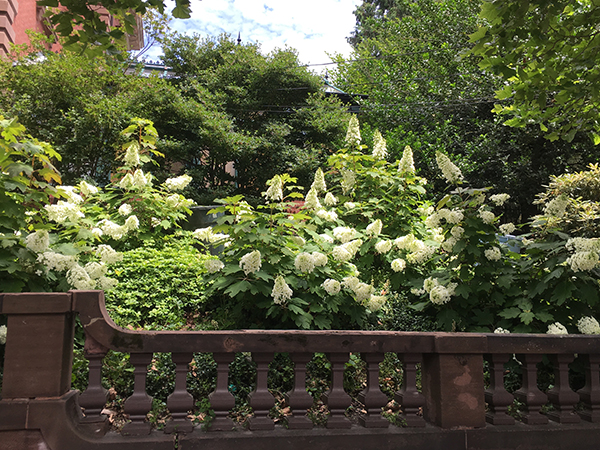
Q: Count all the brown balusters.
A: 13